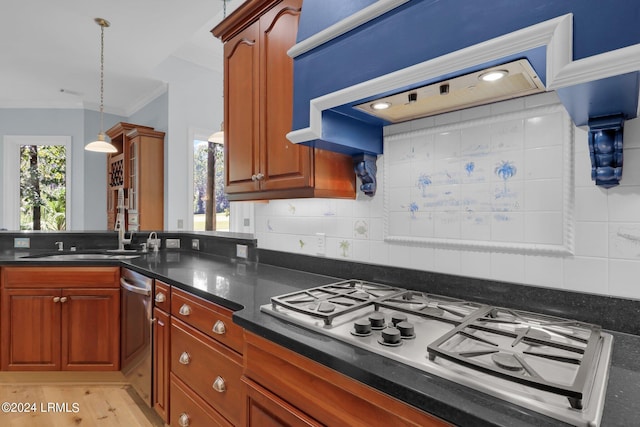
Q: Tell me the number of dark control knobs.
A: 5